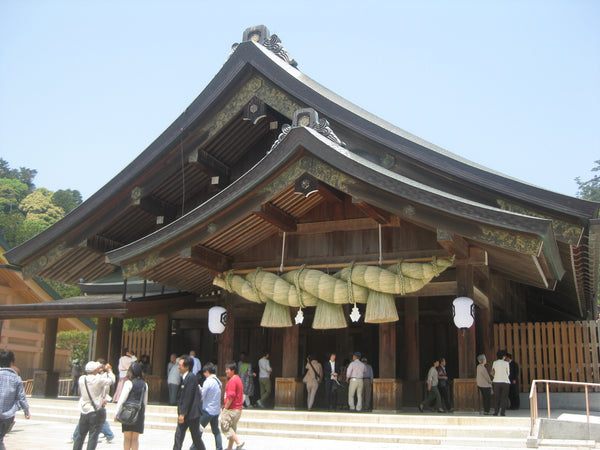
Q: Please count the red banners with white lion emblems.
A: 0